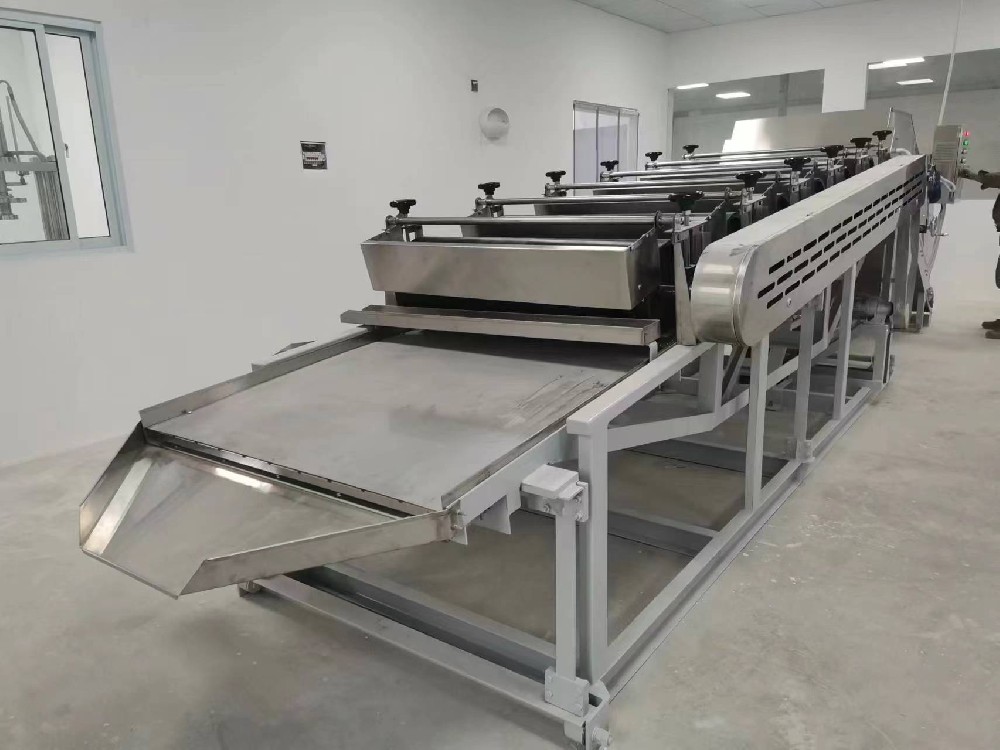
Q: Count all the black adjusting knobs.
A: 12